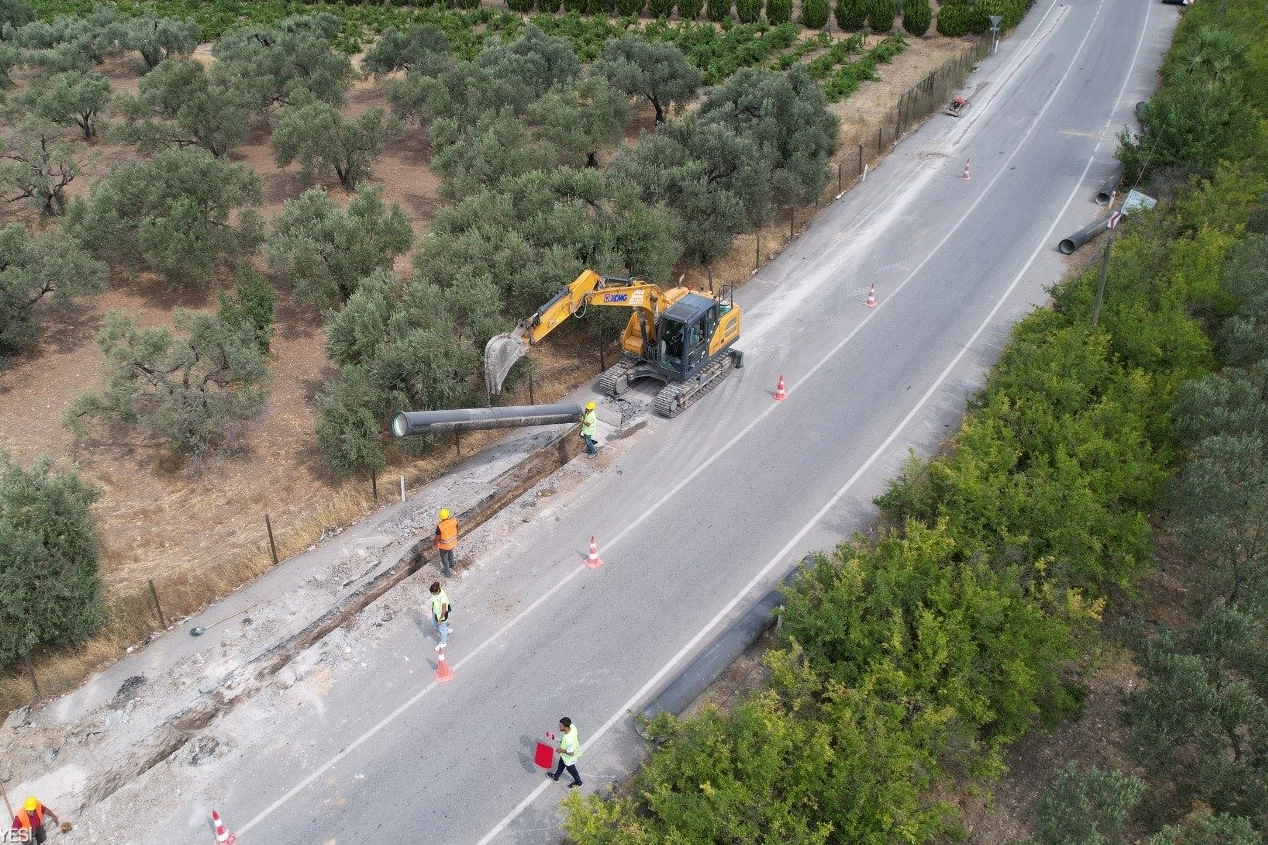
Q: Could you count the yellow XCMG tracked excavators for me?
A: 1